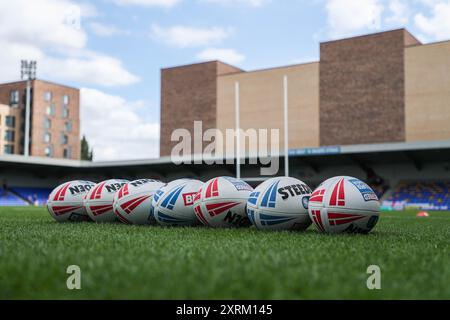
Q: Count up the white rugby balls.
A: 7